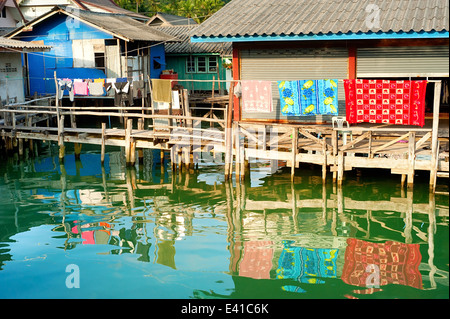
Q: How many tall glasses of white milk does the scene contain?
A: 0